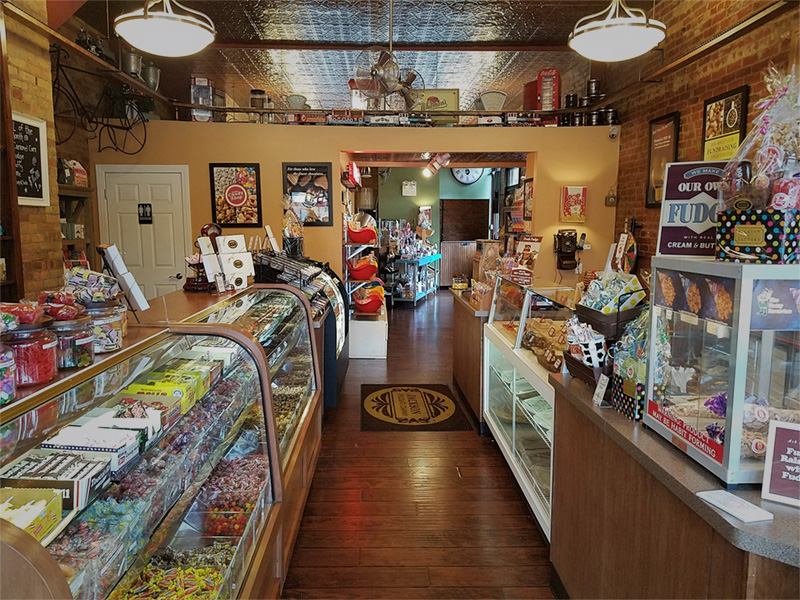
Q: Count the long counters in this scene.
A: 2